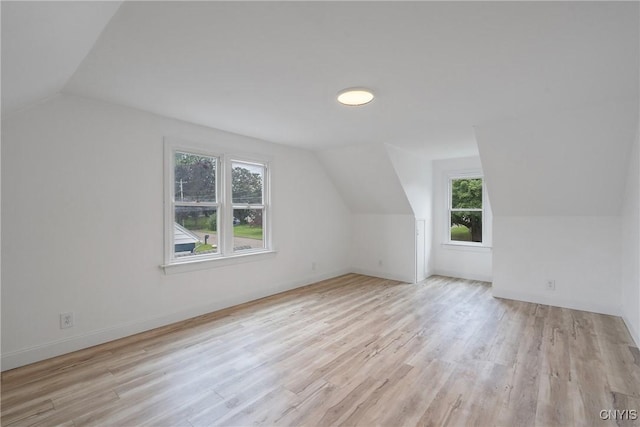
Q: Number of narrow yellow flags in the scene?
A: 0